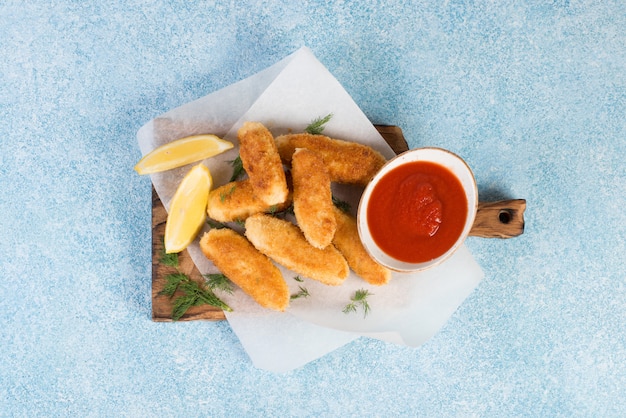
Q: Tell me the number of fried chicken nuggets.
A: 7